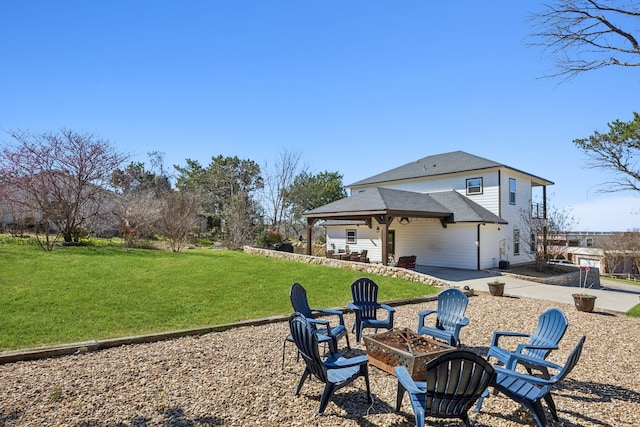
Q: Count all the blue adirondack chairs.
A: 7